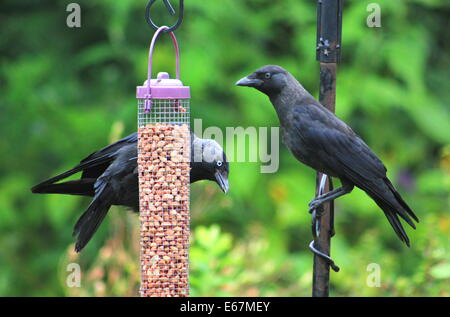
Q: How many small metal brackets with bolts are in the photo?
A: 1